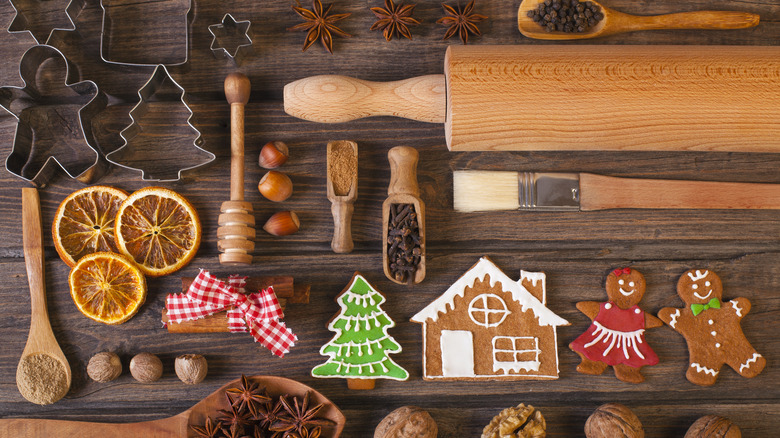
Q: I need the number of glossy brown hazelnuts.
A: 3